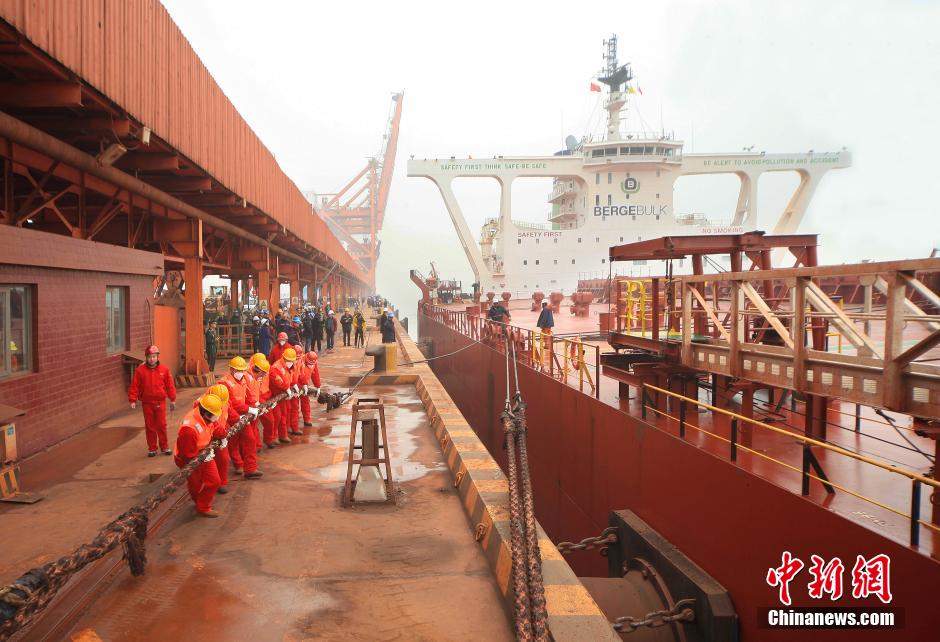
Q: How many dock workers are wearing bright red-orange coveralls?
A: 10